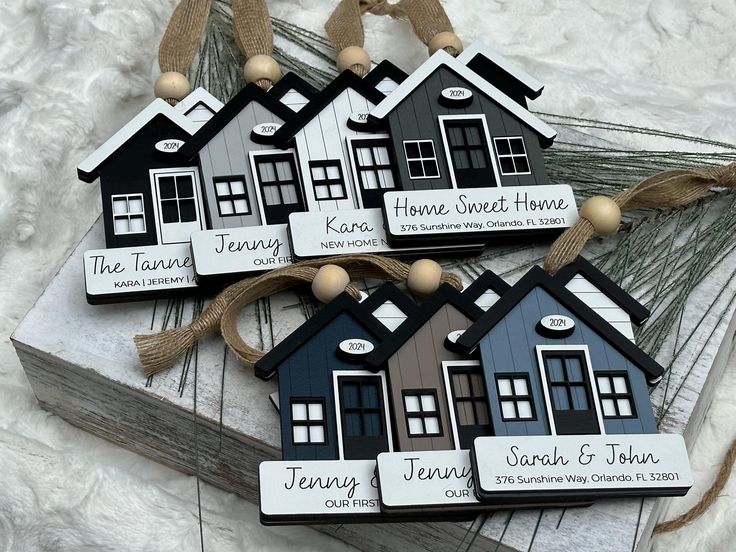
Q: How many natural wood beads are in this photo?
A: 7